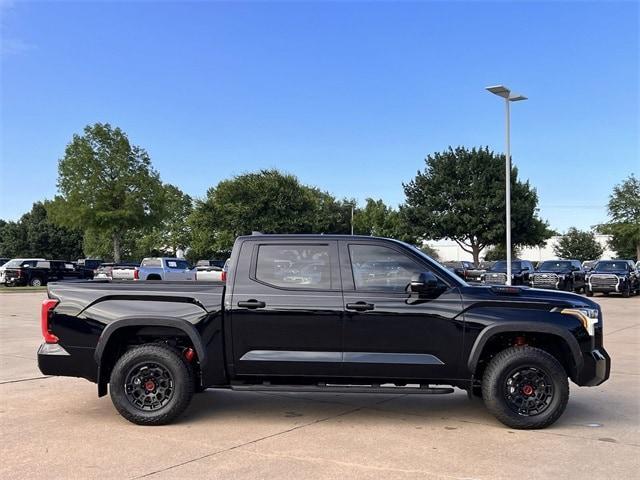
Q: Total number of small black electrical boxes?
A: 0